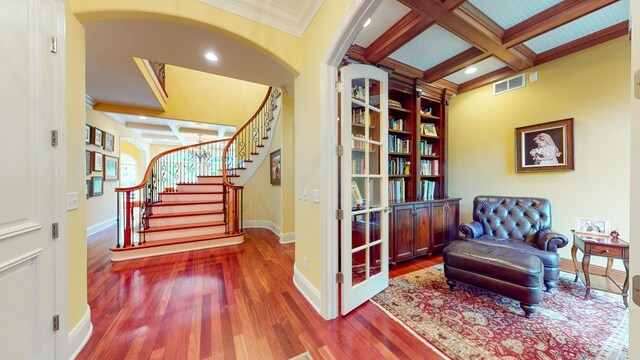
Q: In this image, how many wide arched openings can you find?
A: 2